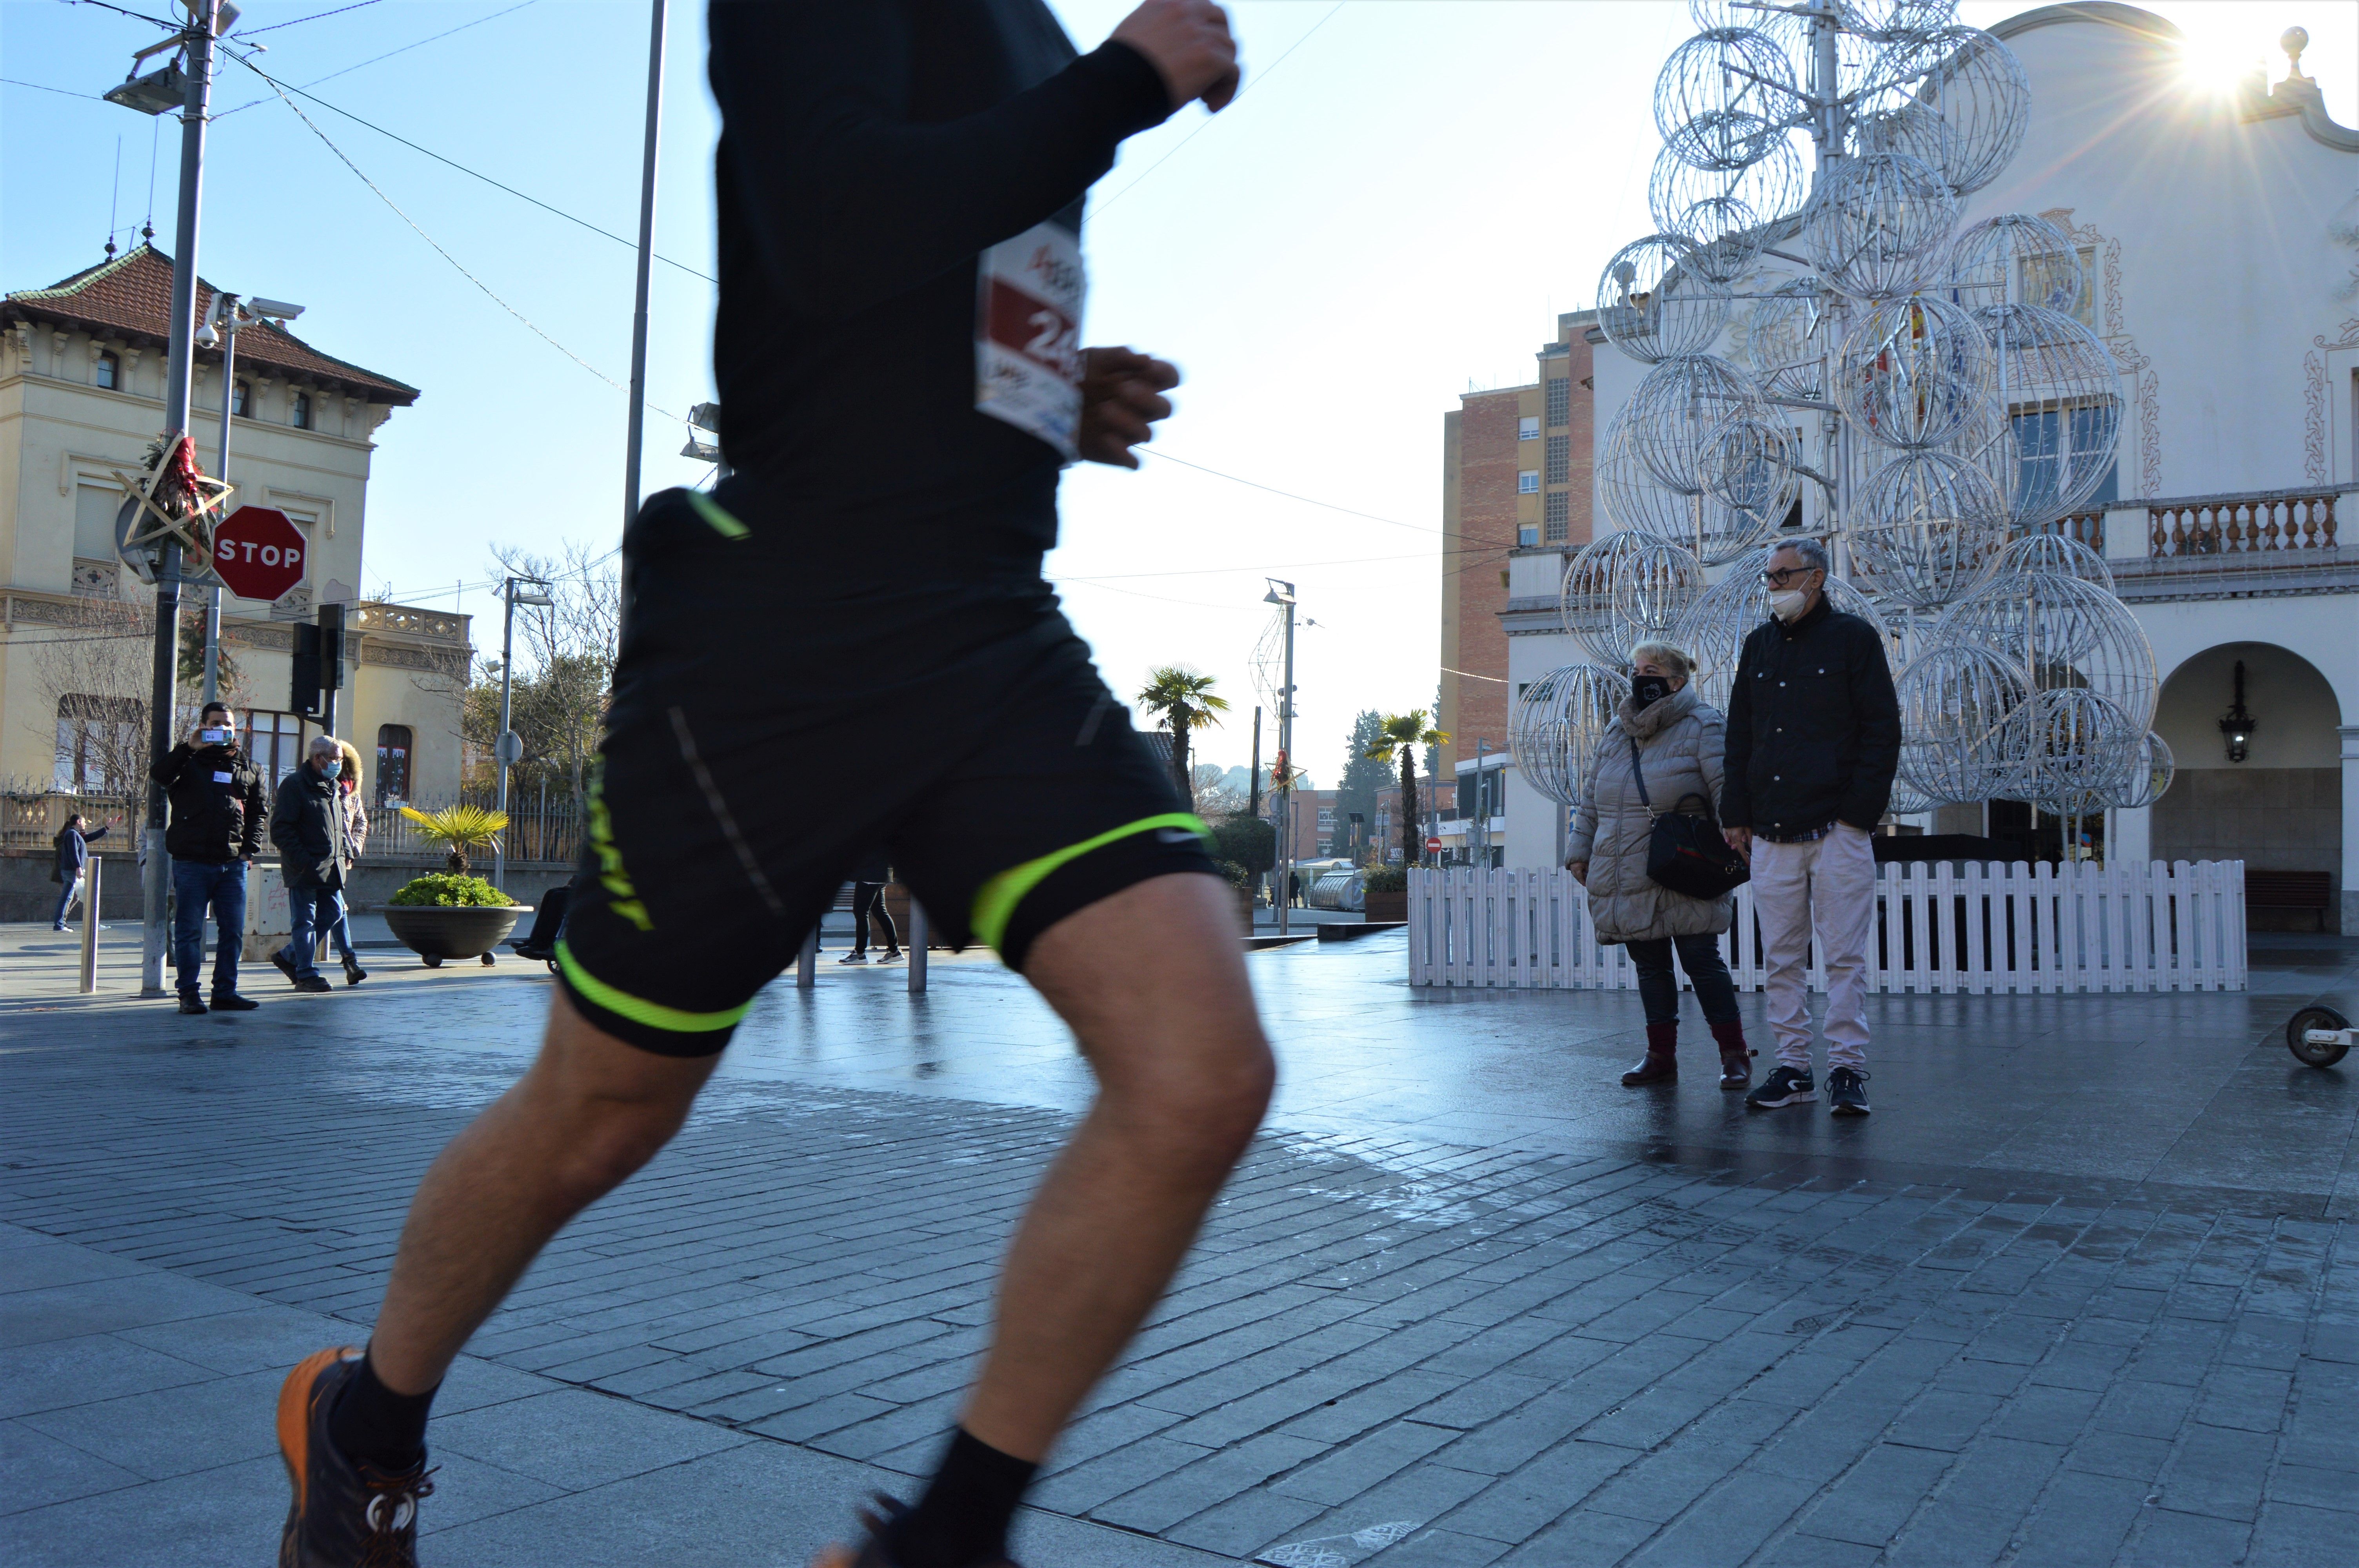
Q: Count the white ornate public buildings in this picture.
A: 1